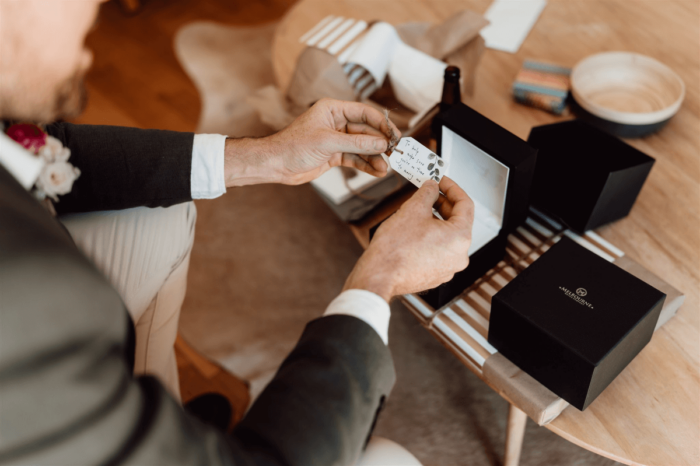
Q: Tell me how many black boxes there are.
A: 3